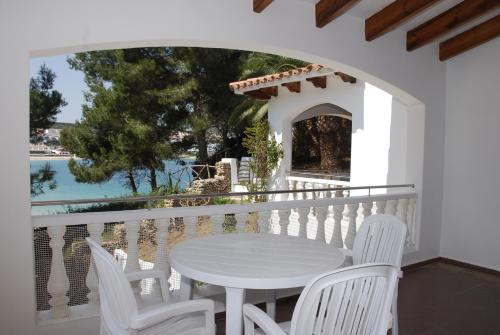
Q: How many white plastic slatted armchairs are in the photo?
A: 3